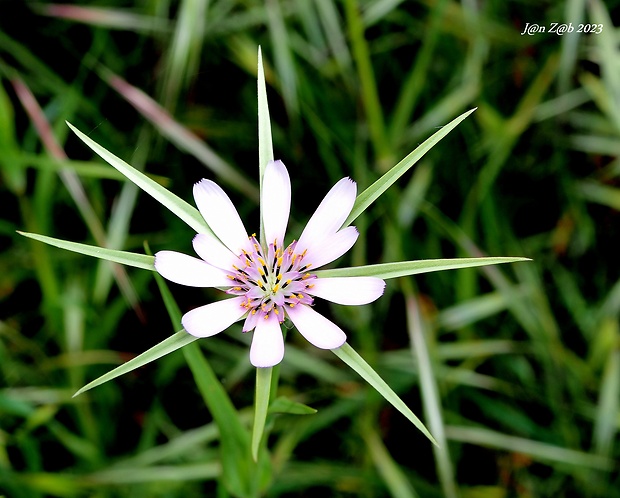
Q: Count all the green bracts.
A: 8